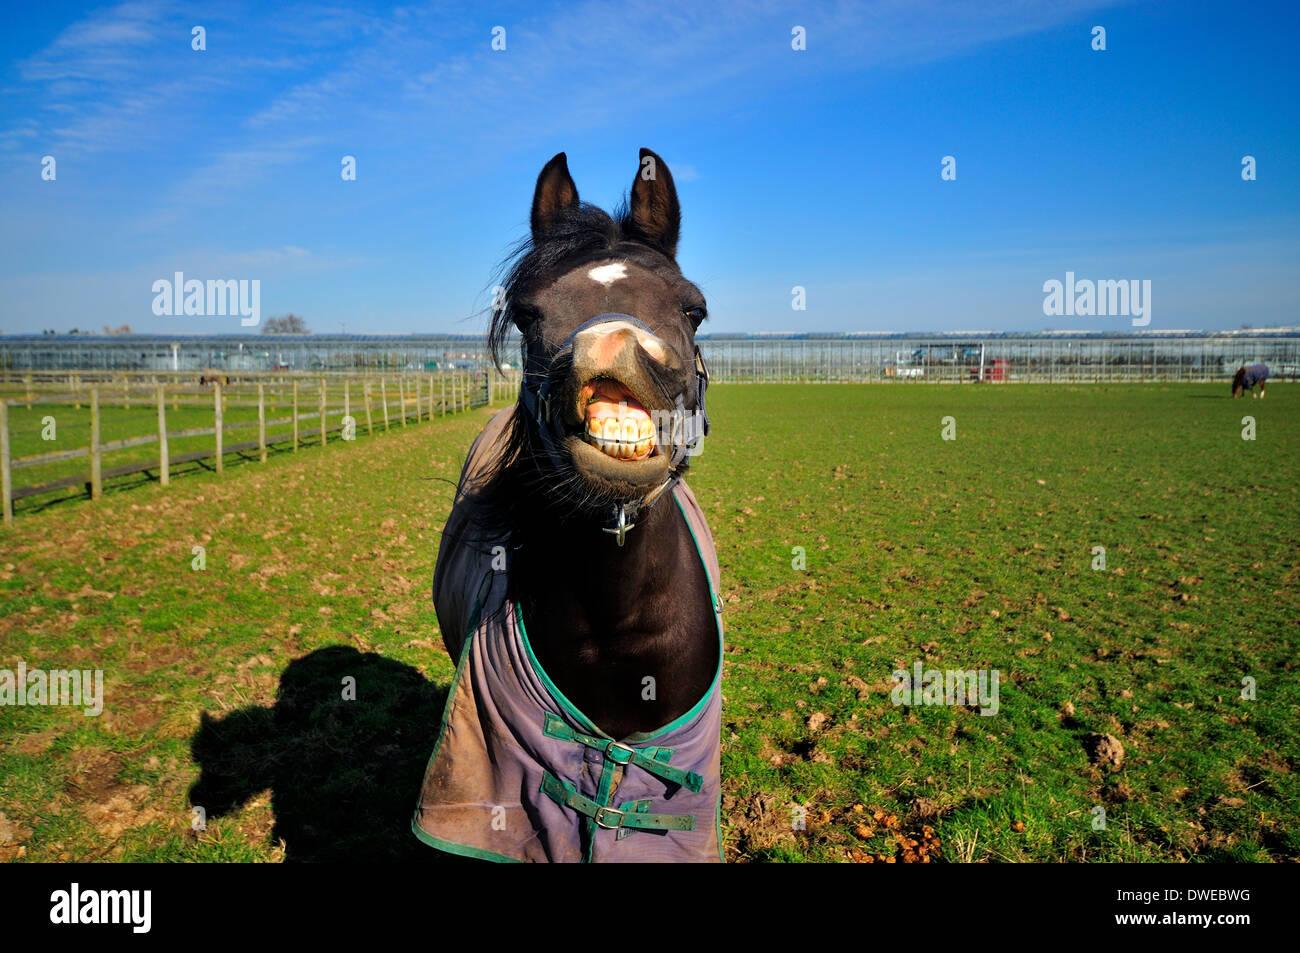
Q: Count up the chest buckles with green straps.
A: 2